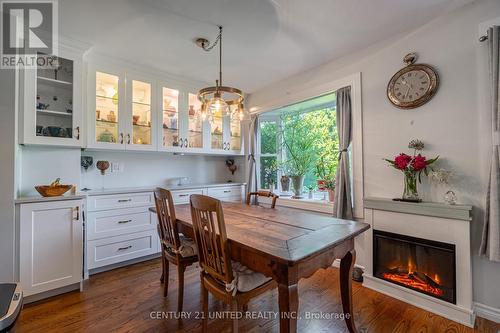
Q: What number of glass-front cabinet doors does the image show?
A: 7